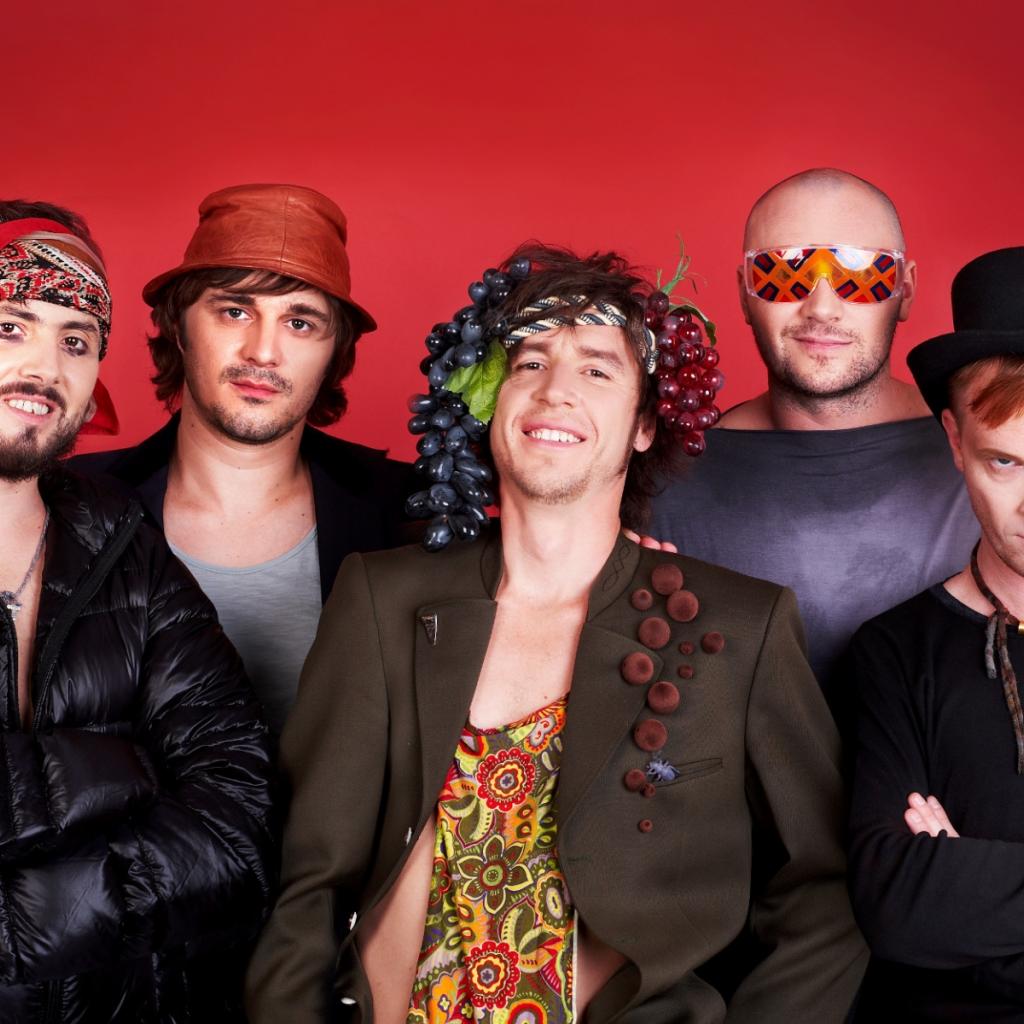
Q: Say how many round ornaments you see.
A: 13